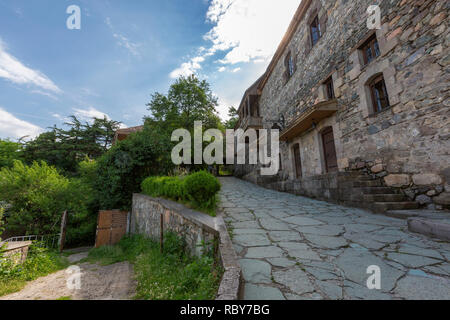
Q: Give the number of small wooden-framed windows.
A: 5